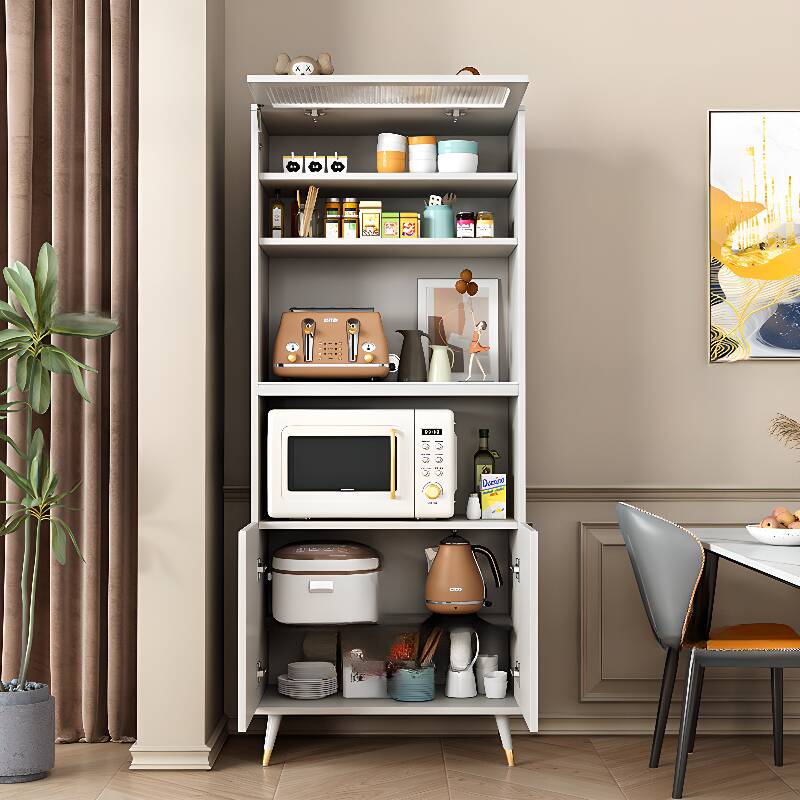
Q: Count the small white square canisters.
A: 3